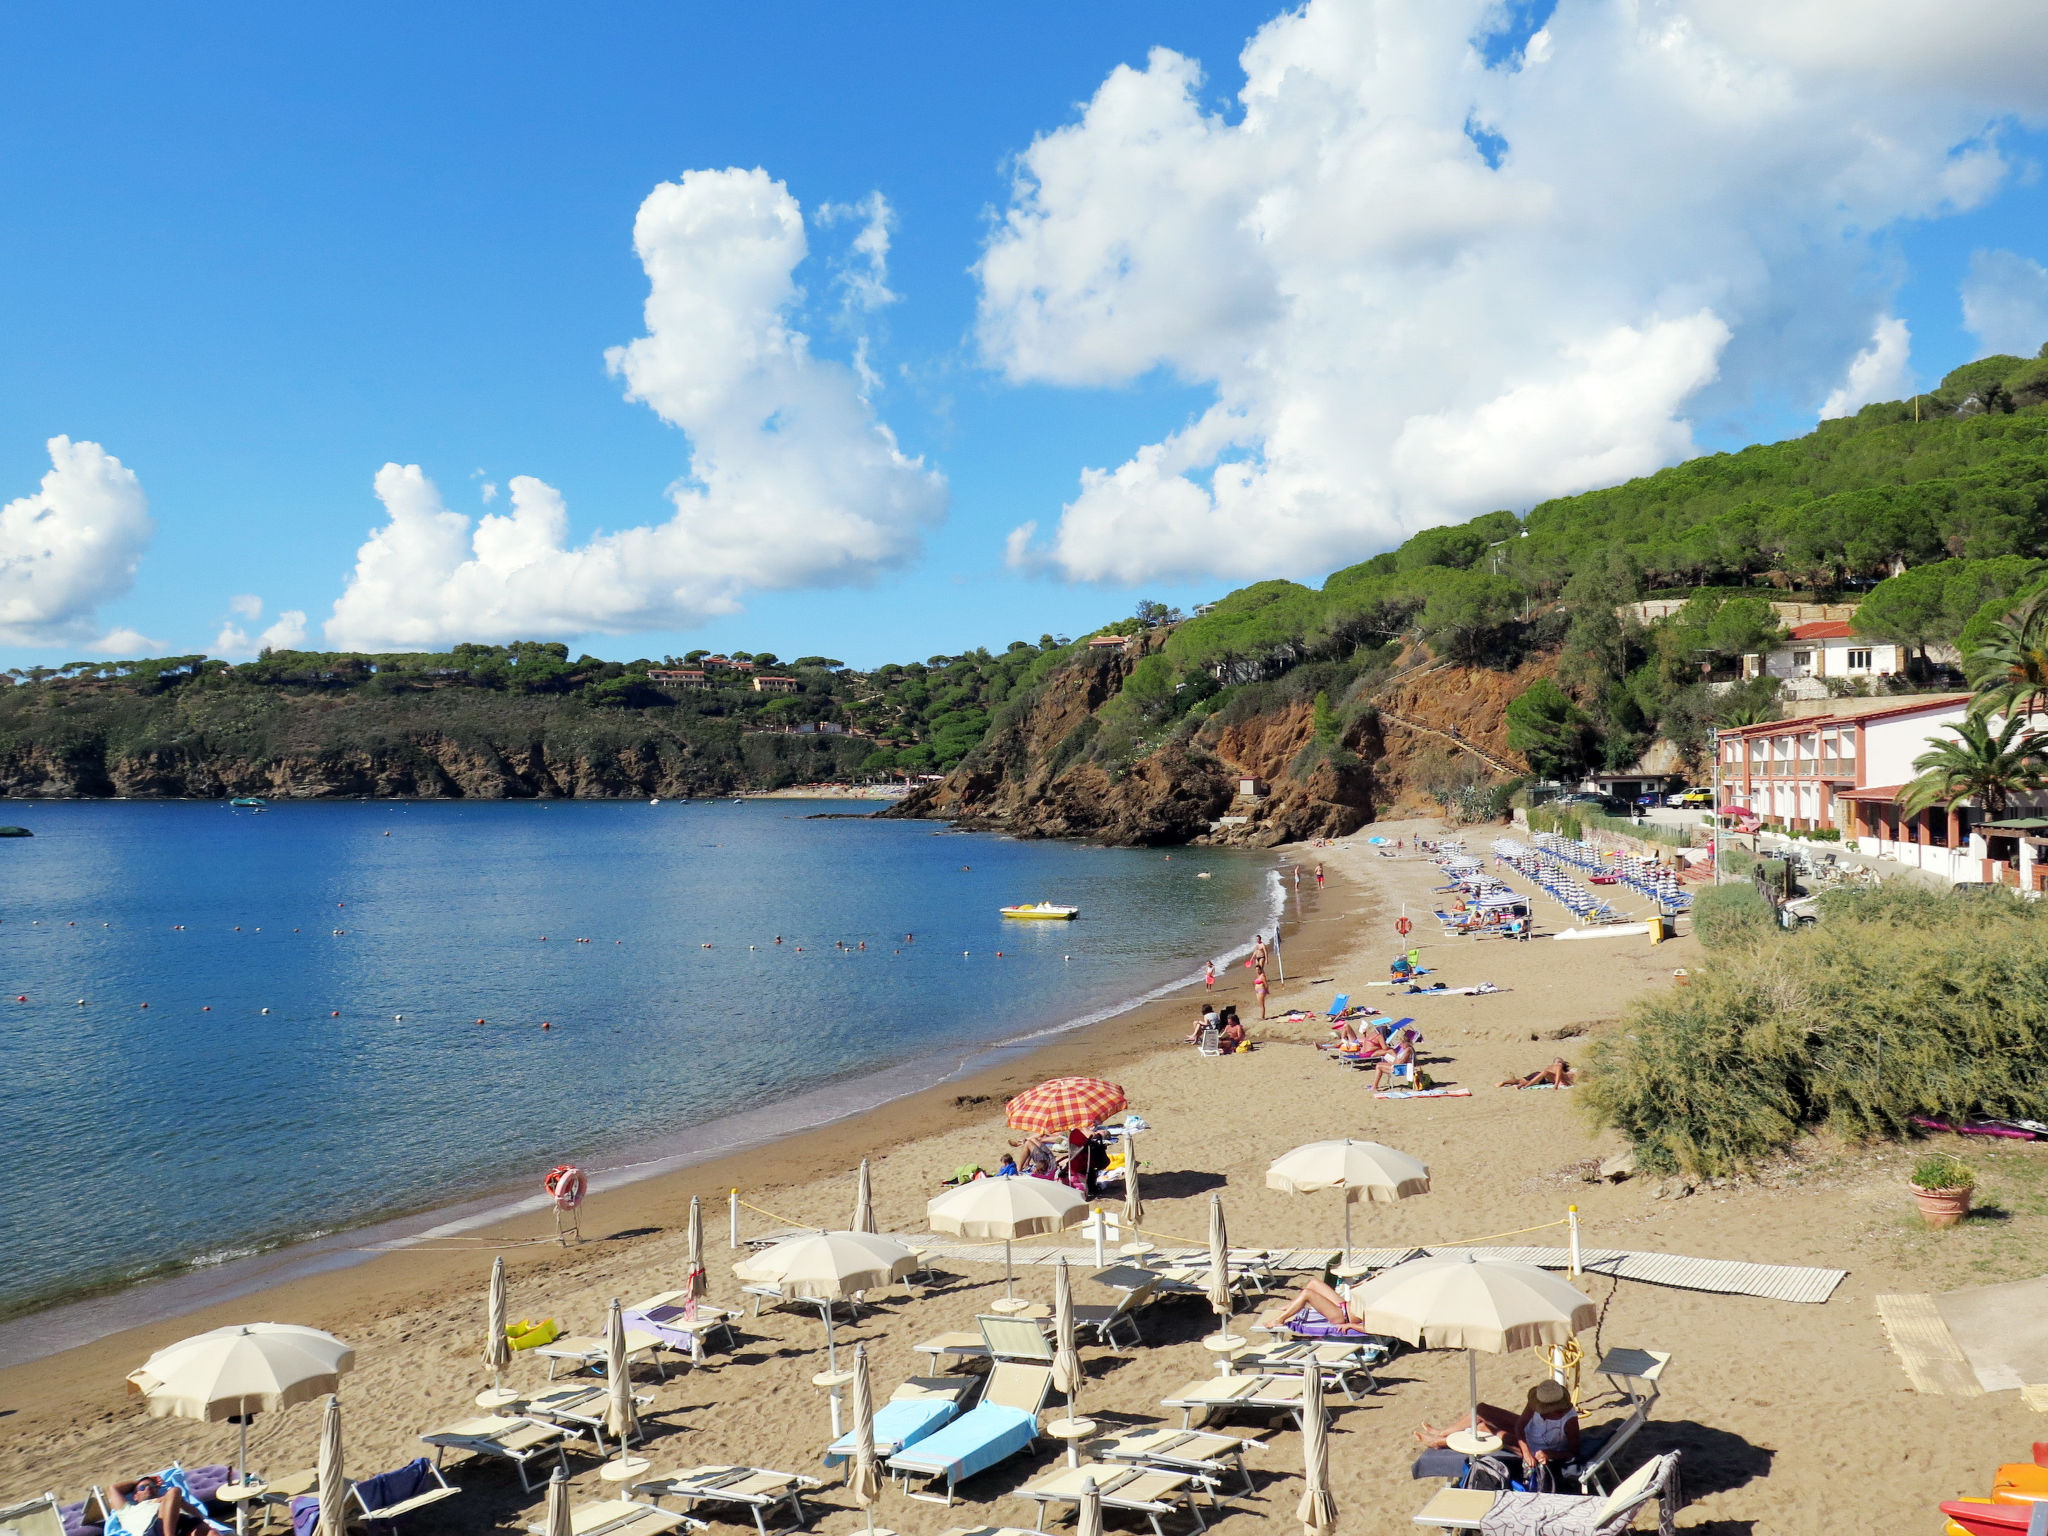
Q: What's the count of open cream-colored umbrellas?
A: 5